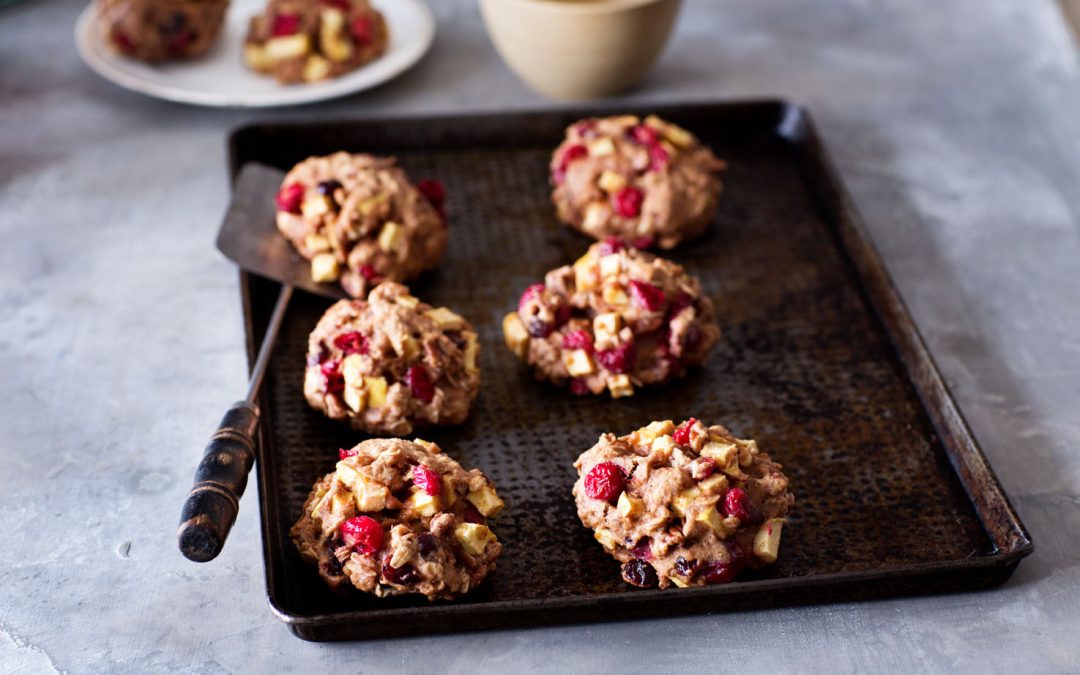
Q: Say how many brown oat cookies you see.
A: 8